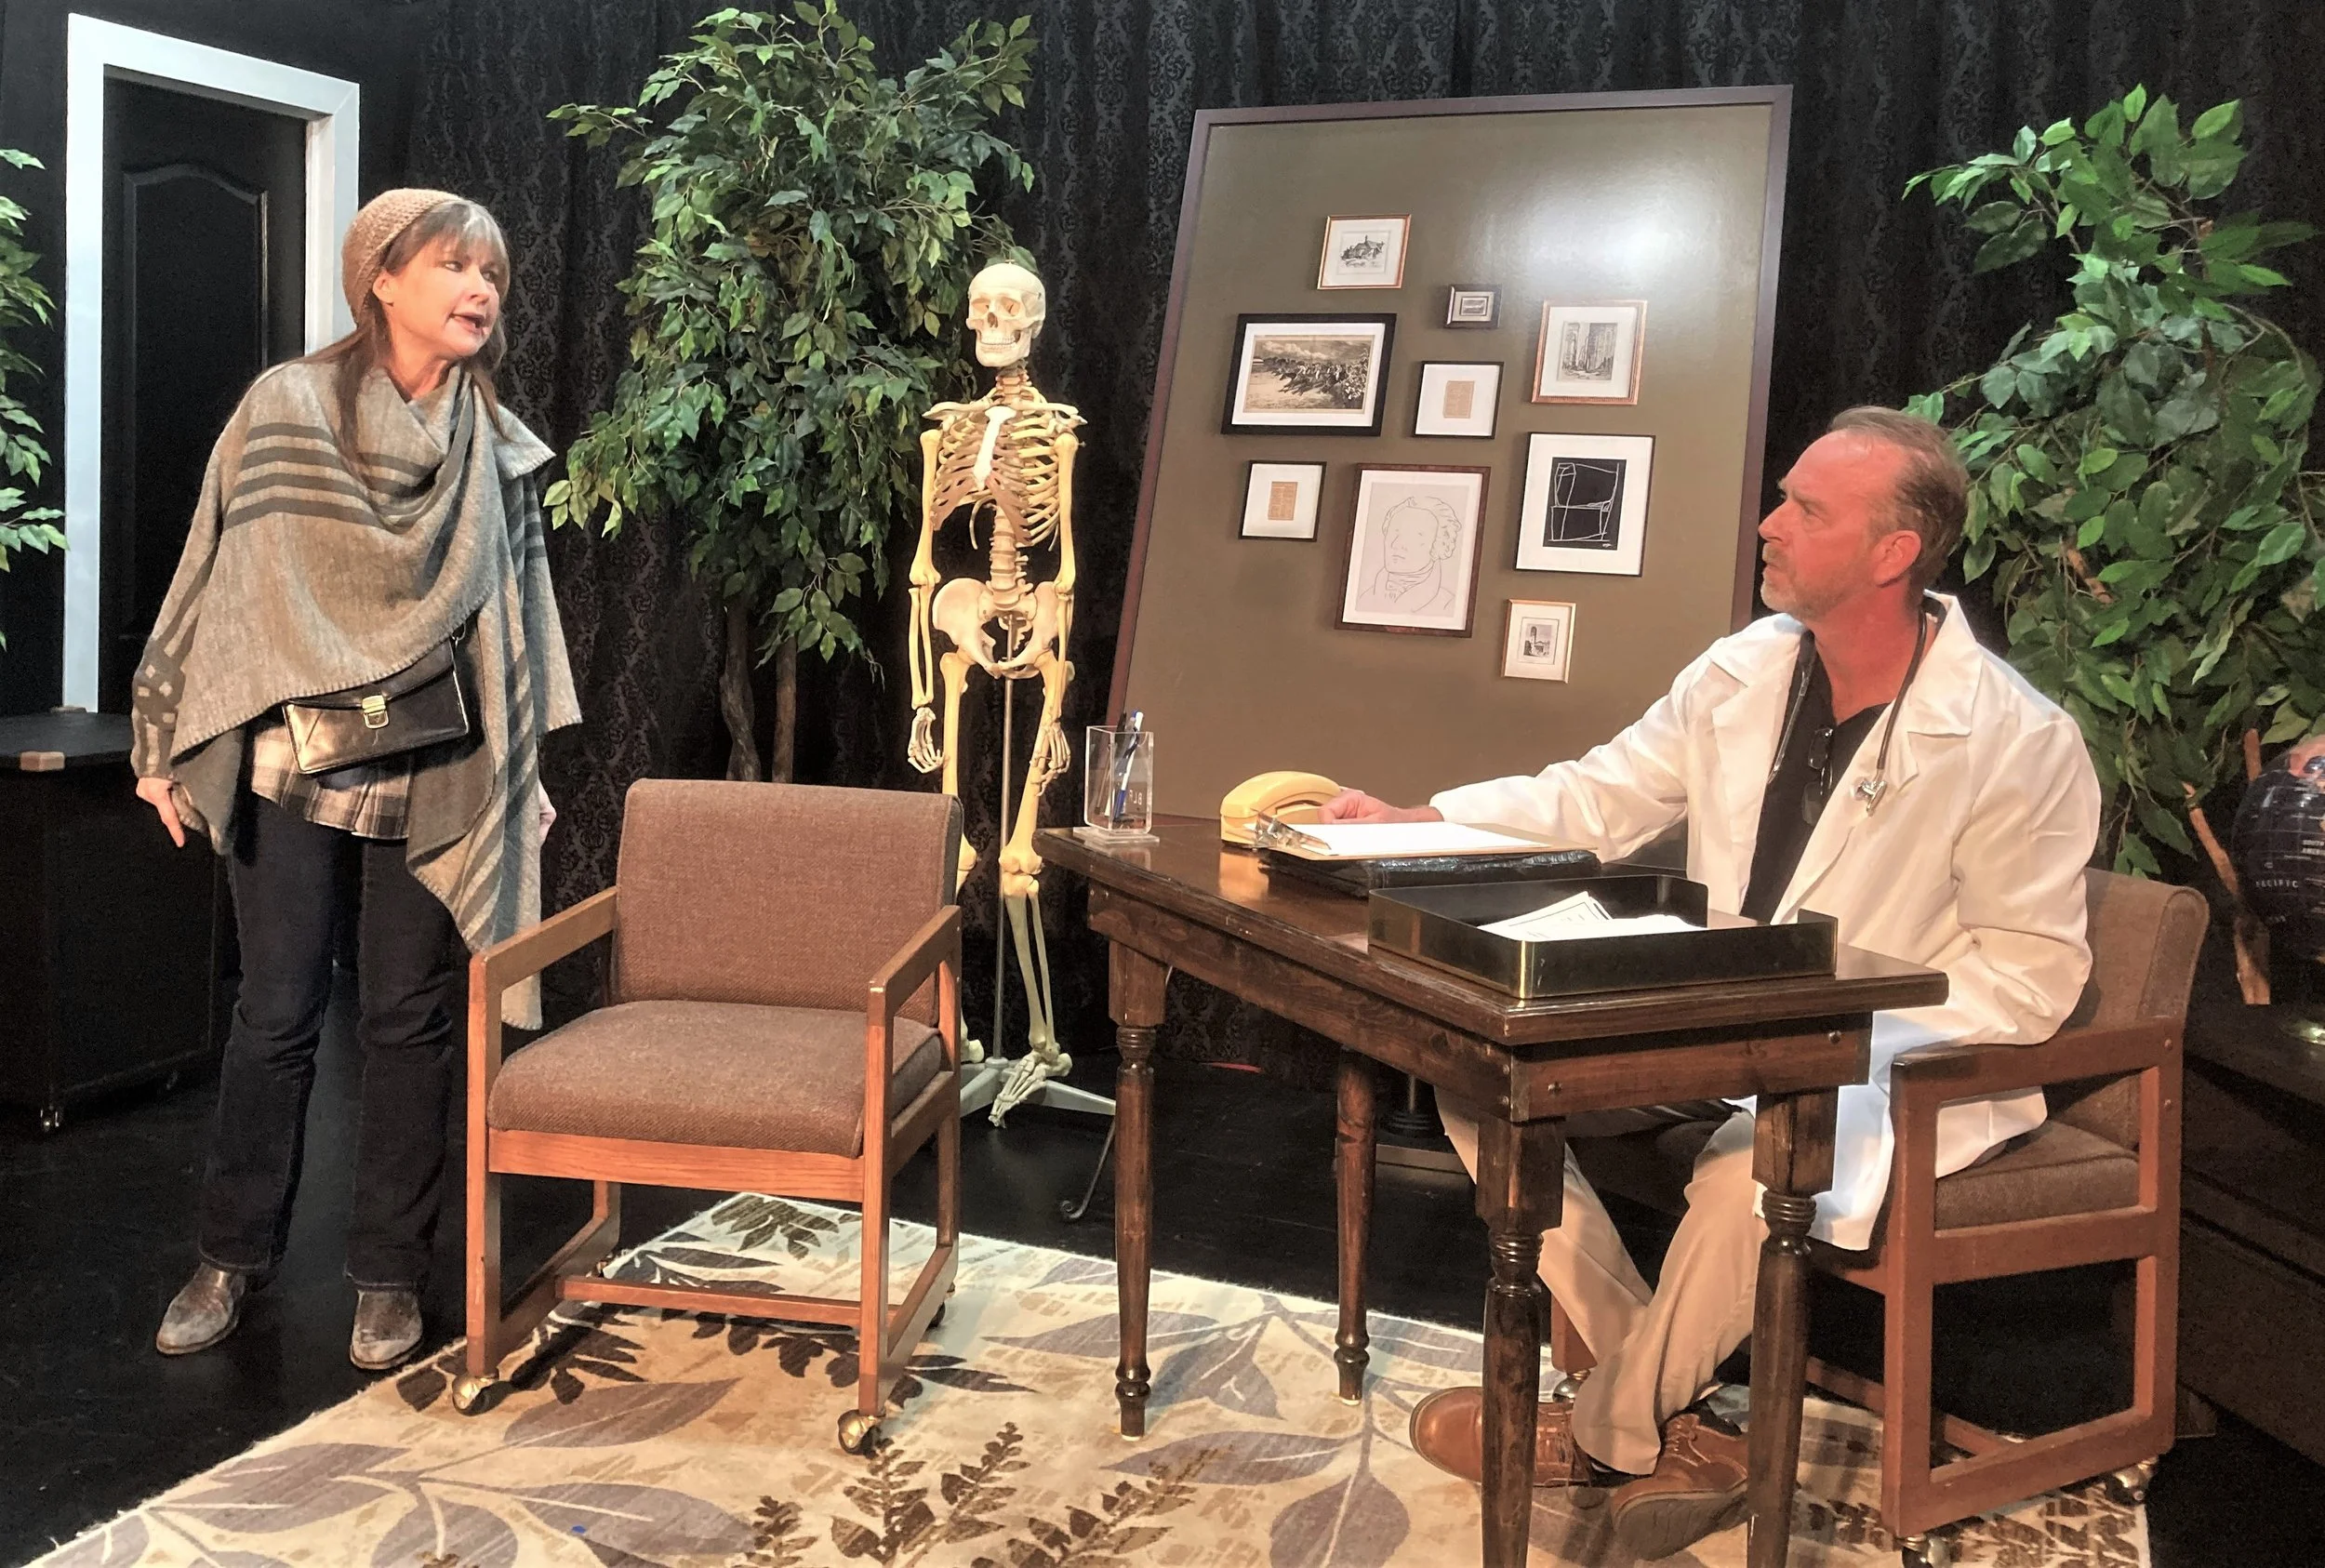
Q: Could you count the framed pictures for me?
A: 9